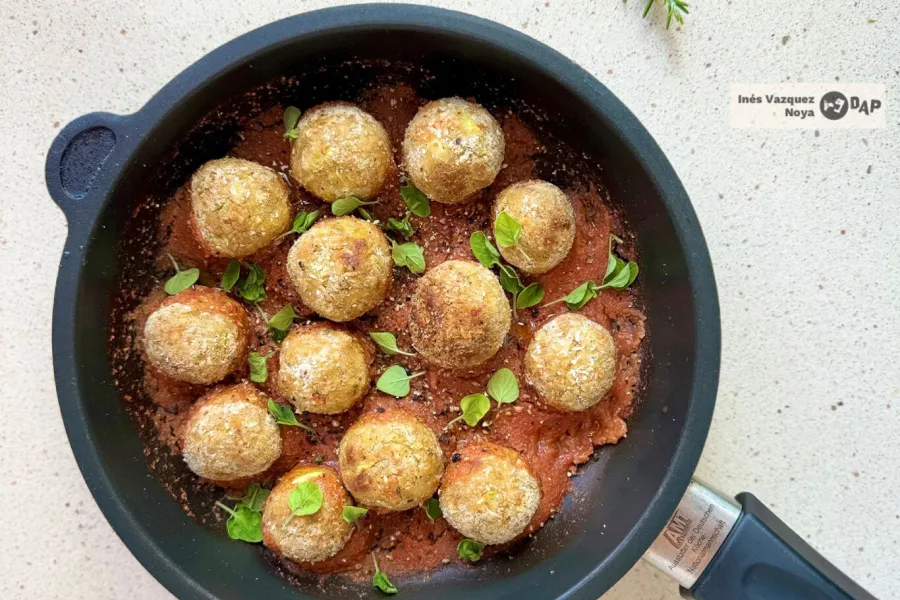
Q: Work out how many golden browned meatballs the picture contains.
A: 13